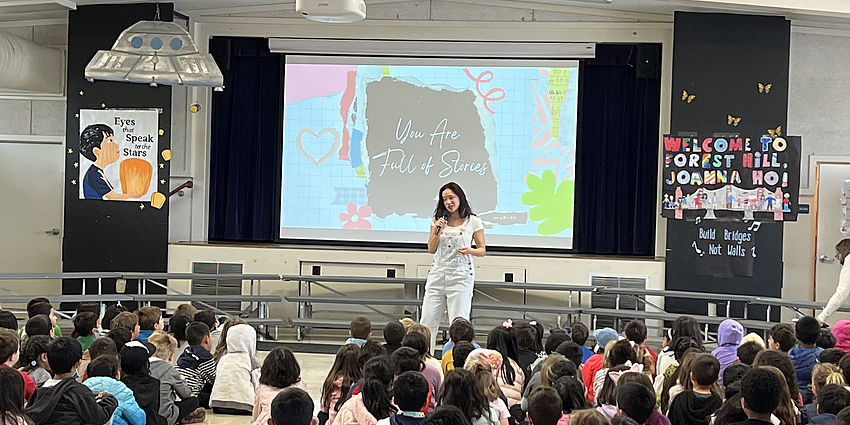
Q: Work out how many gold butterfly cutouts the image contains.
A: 4